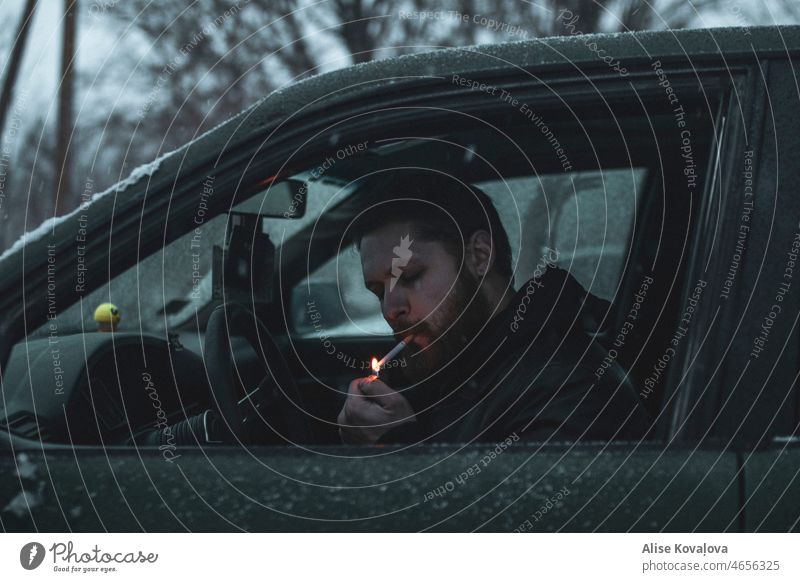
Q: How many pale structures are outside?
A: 2